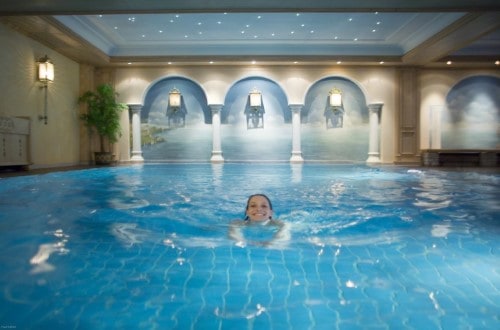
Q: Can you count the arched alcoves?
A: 4